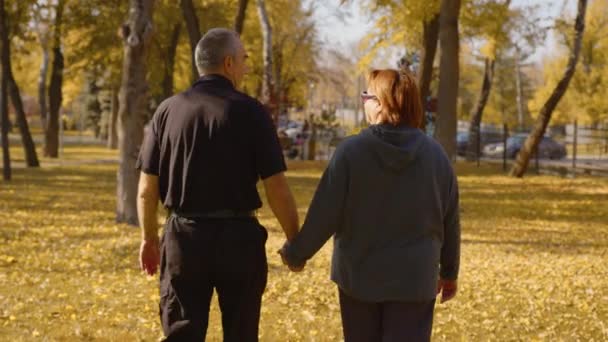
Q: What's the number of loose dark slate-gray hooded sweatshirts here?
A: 1